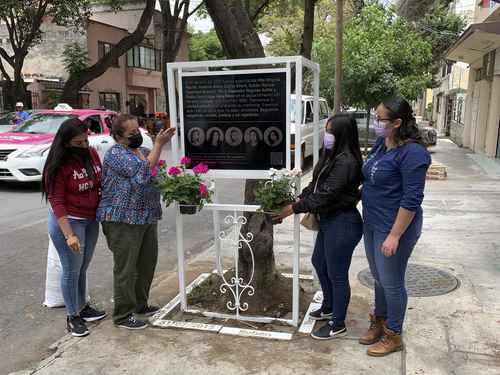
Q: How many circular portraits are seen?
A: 5